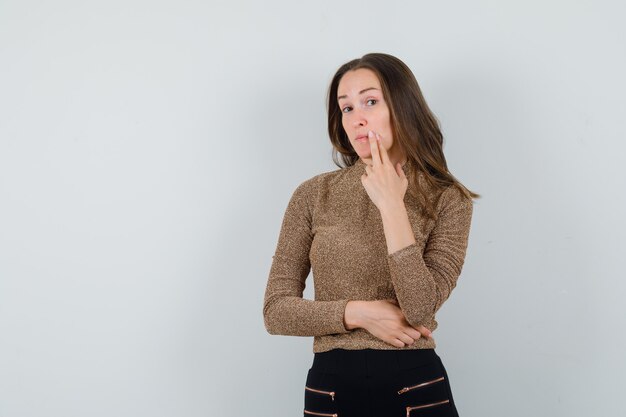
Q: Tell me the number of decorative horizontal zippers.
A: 4